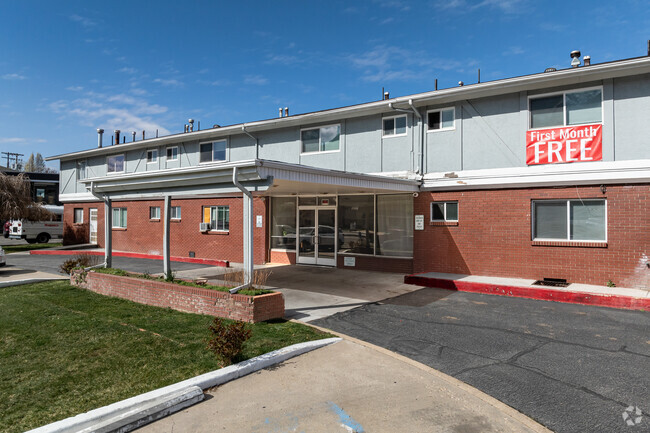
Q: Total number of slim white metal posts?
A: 3